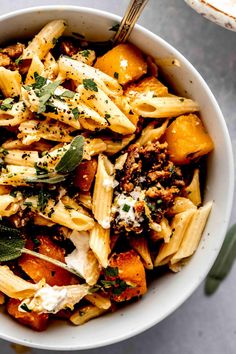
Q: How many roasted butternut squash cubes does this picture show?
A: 7